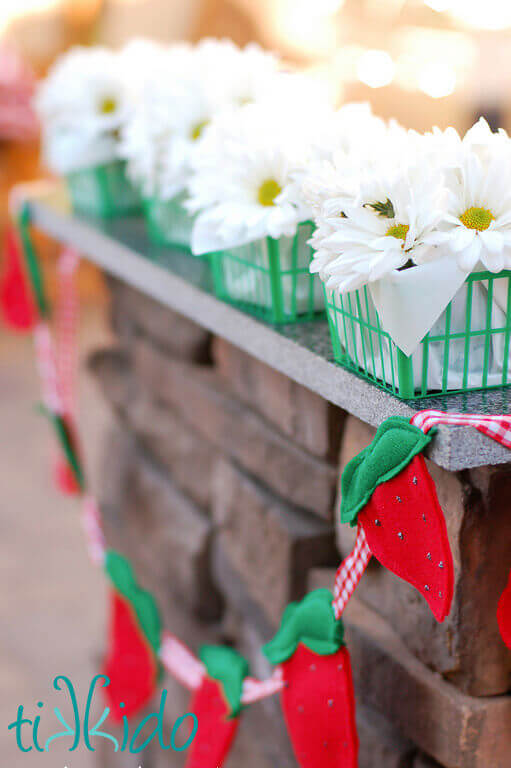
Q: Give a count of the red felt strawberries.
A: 7